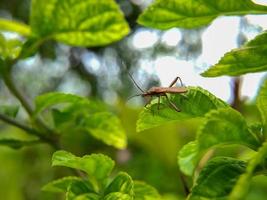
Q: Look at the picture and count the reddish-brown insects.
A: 1